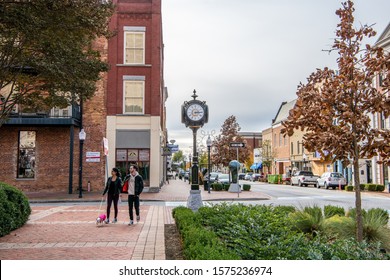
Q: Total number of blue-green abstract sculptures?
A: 1